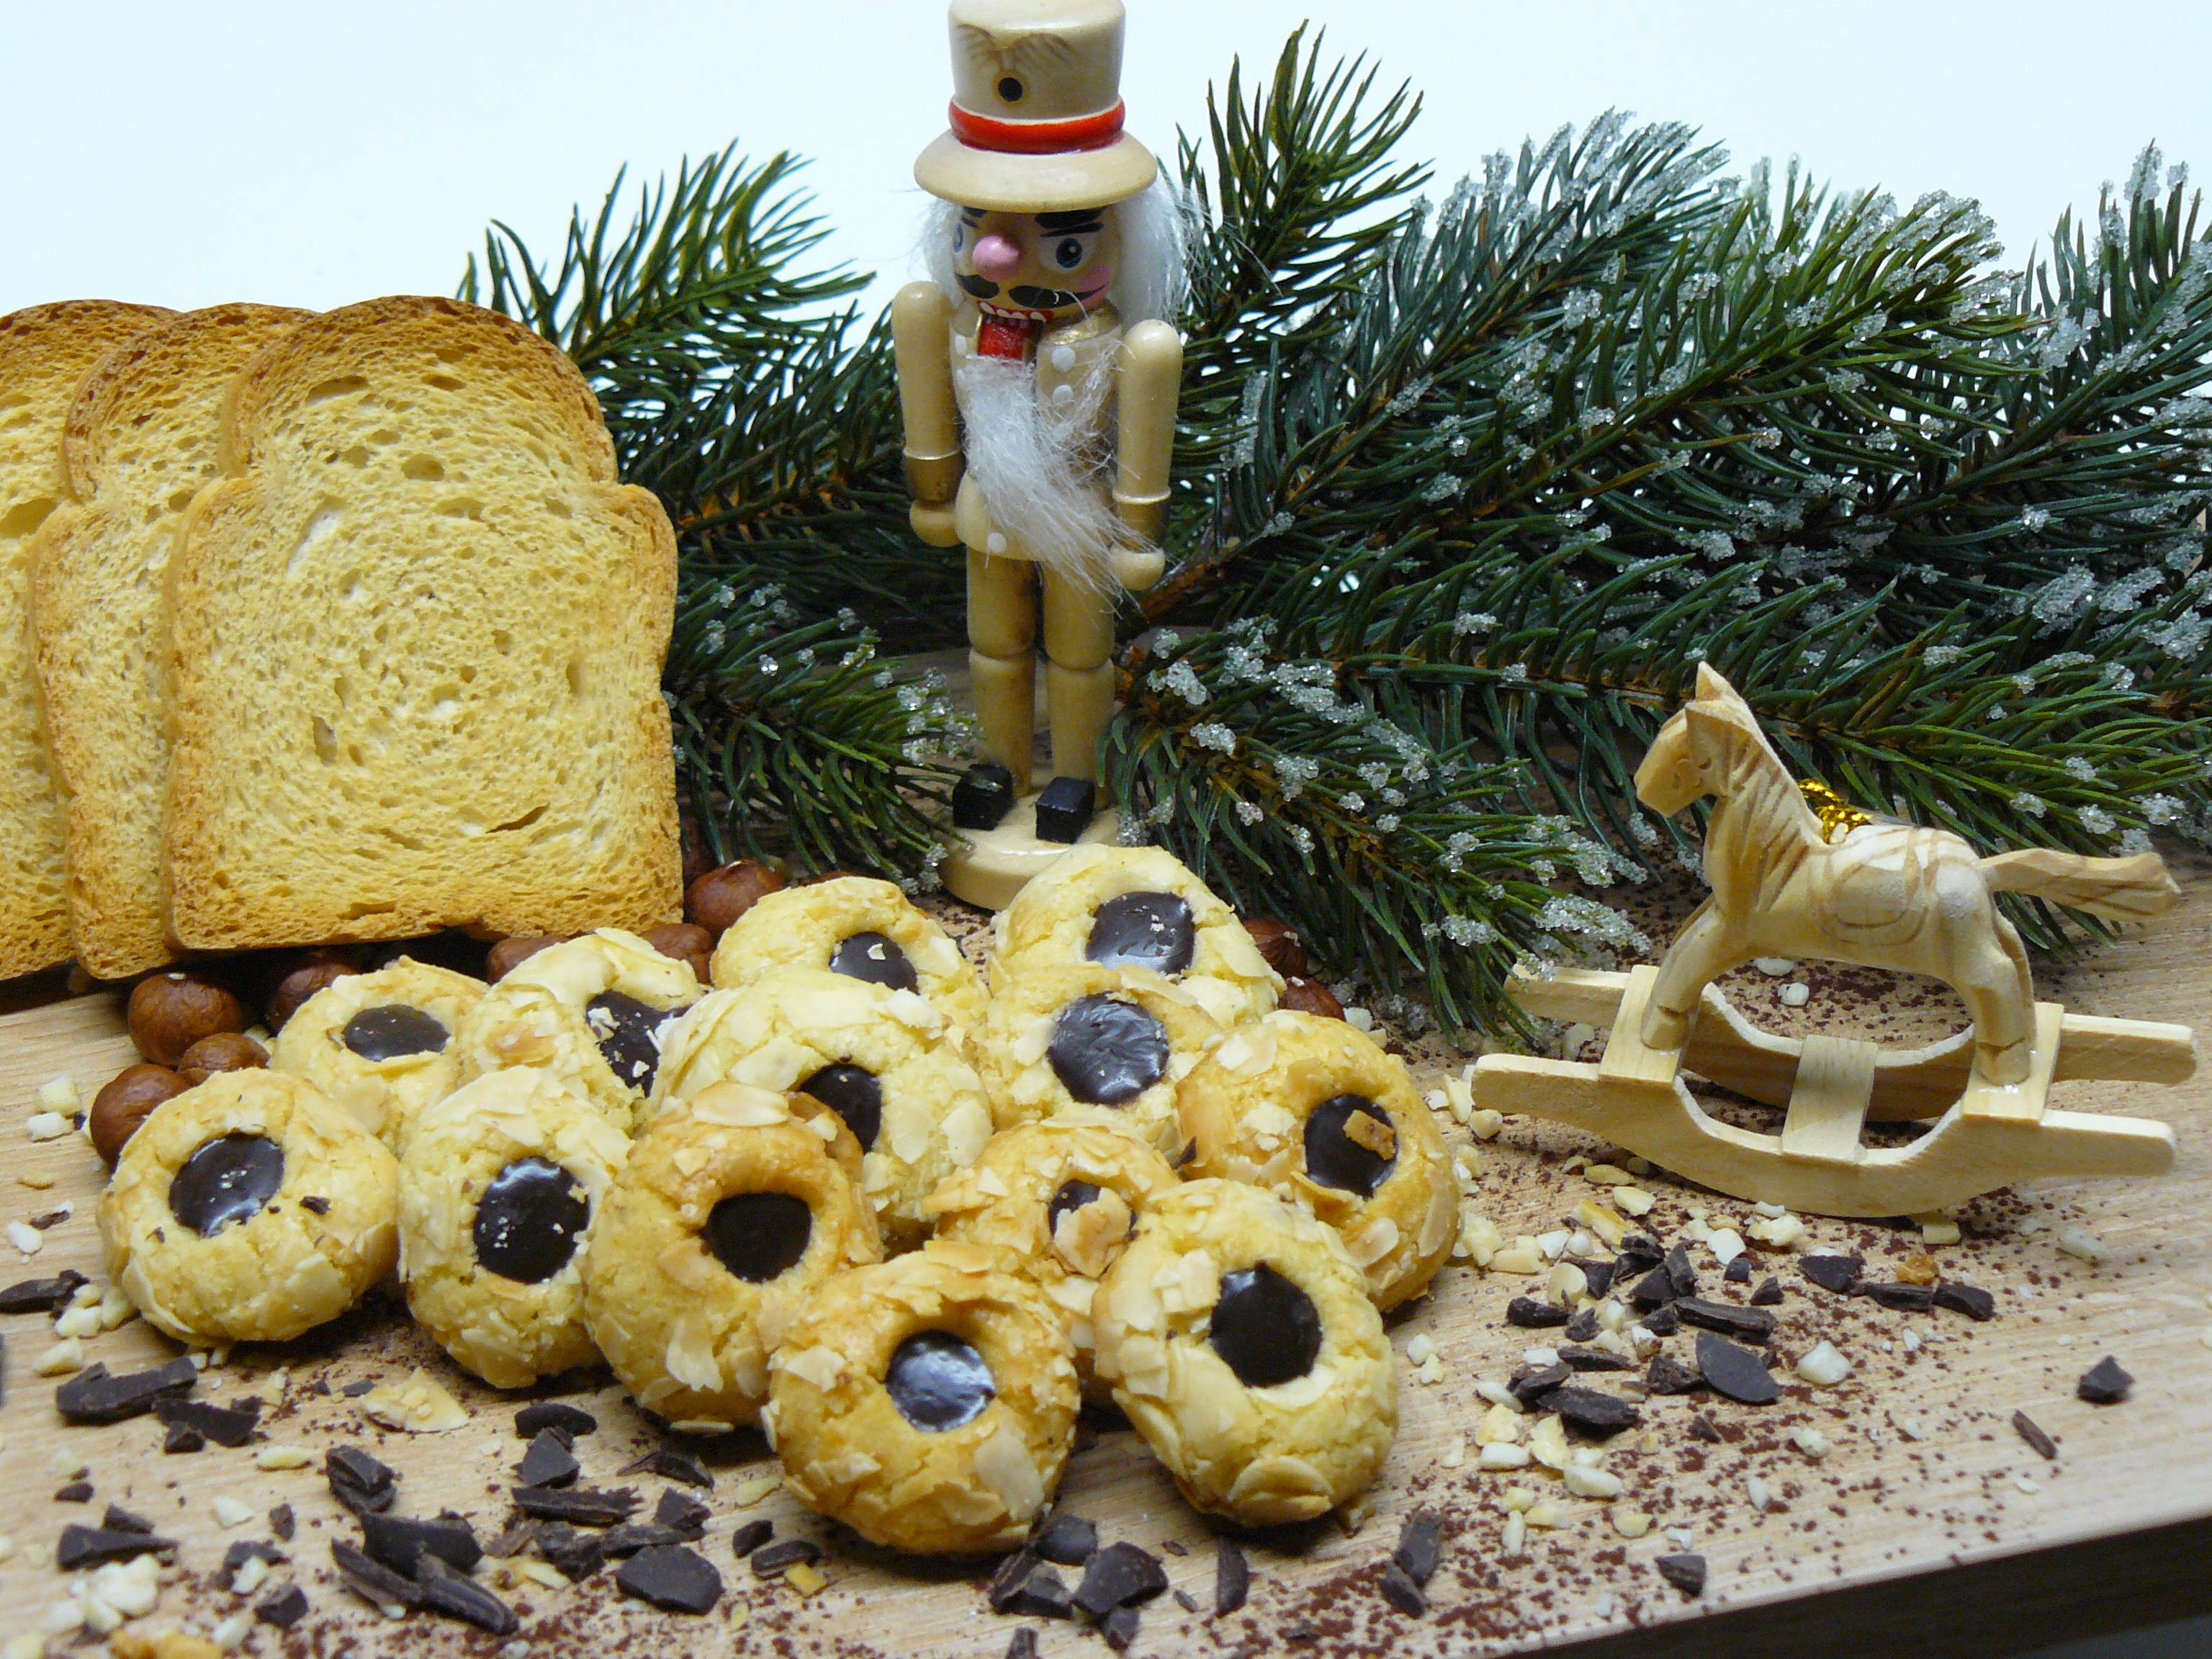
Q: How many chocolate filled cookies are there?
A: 13